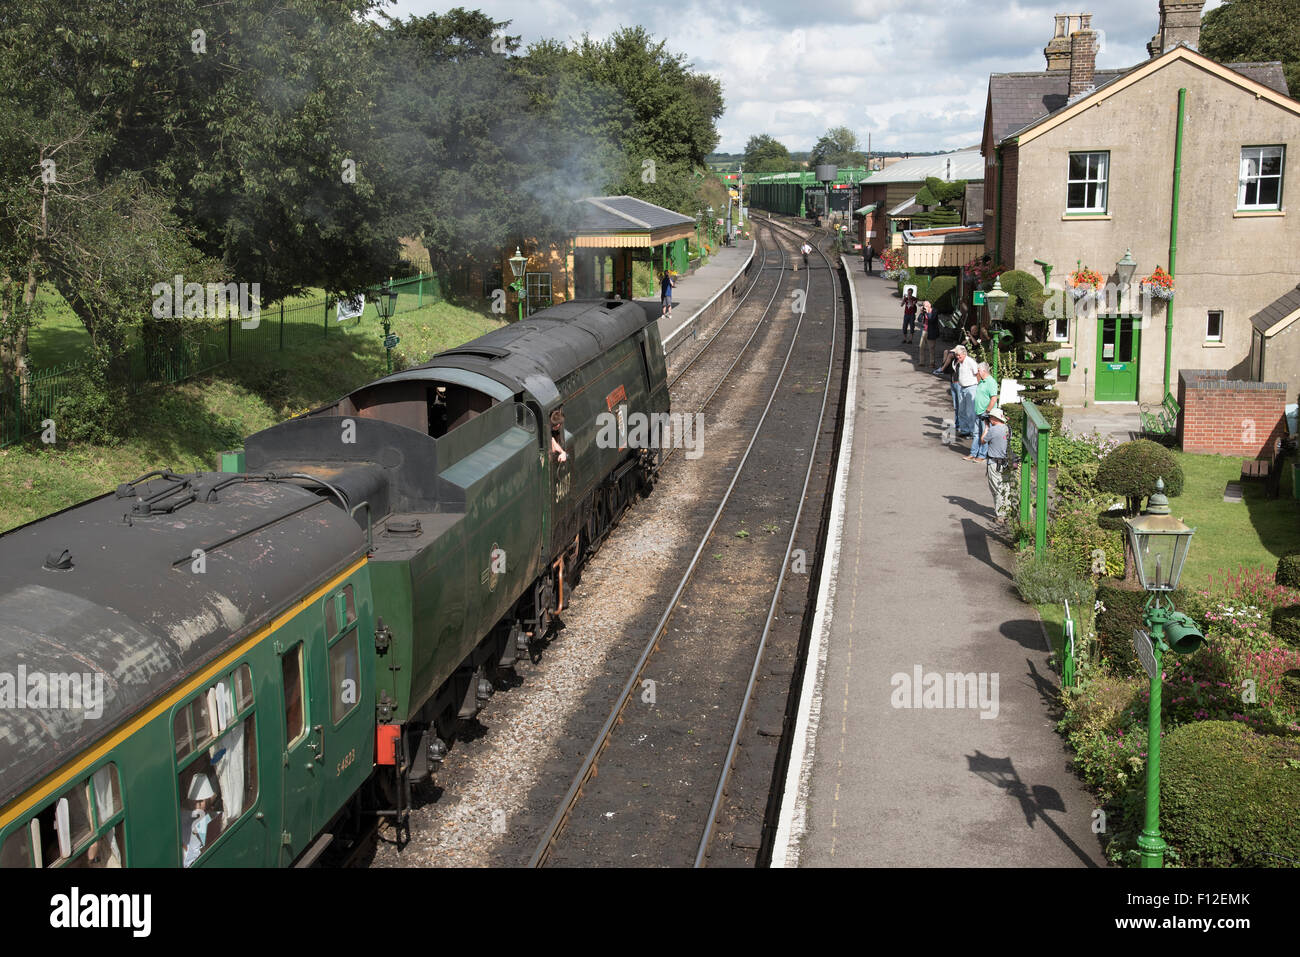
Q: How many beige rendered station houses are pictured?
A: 1